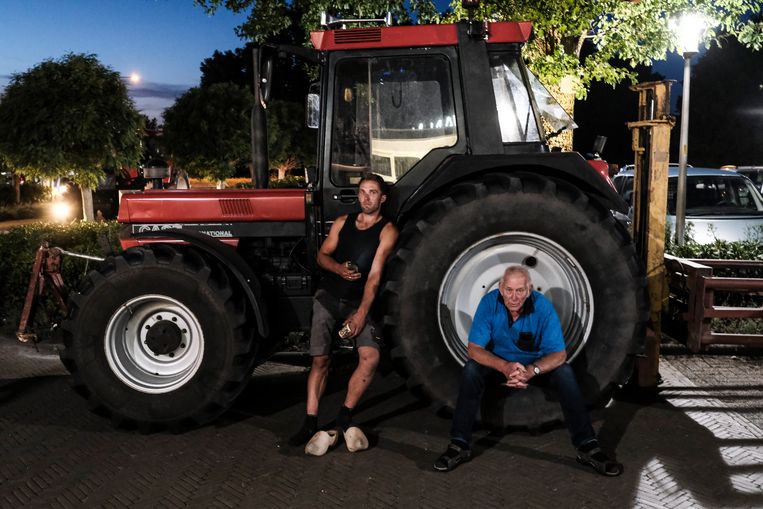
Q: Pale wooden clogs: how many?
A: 2